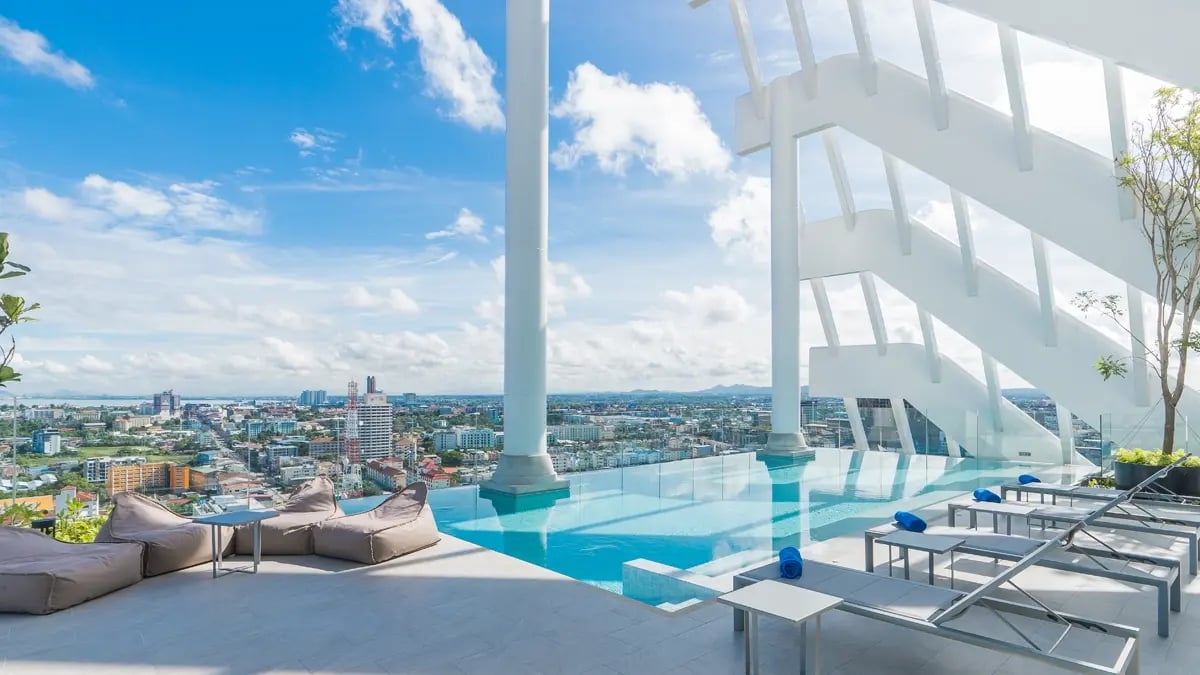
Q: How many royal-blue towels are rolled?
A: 4